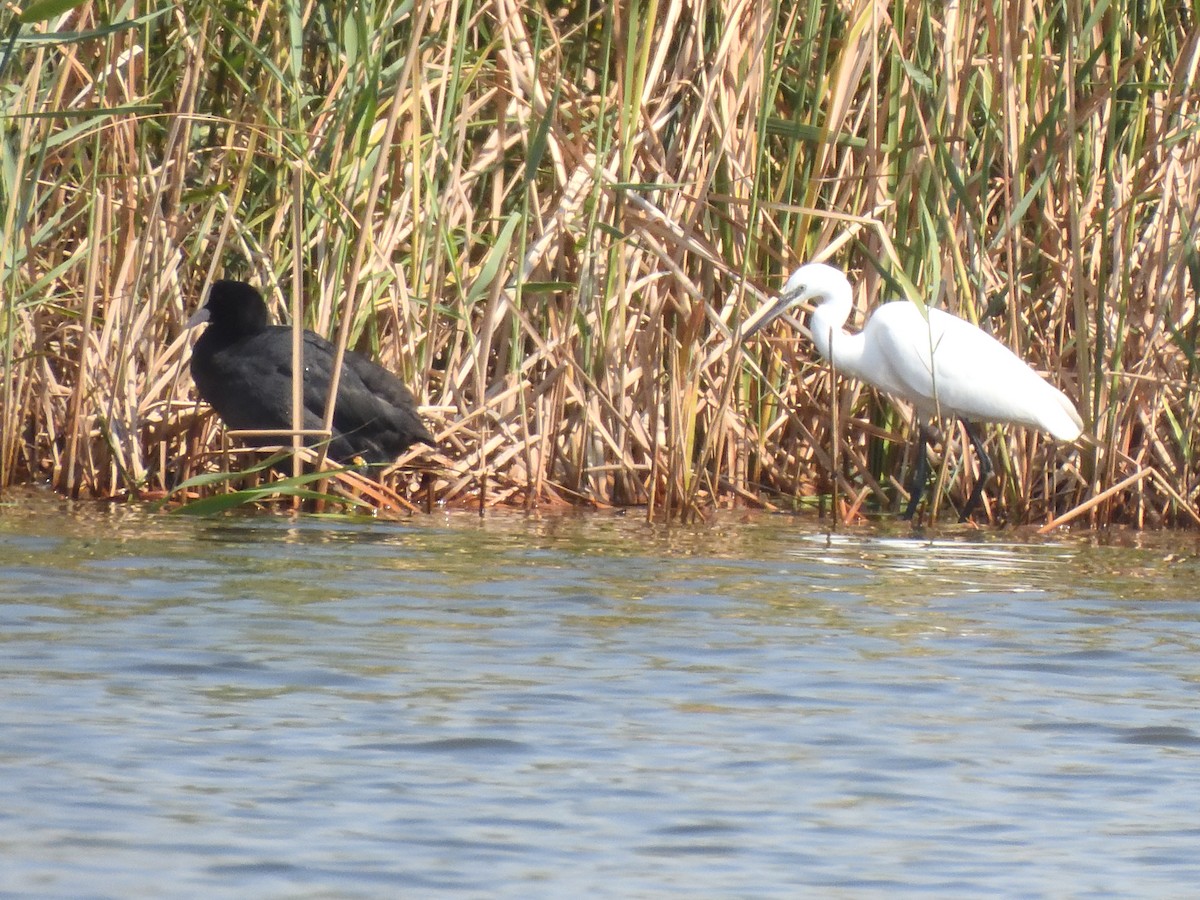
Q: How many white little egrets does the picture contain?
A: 1